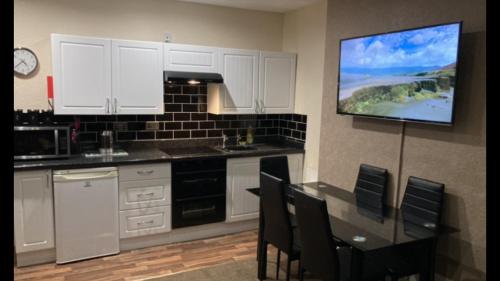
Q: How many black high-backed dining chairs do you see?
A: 5